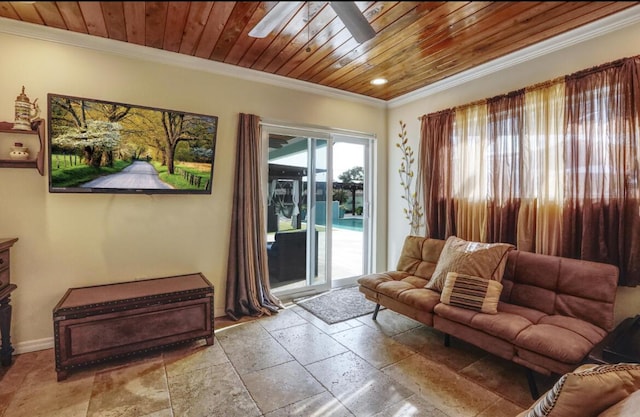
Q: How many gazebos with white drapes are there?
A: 1